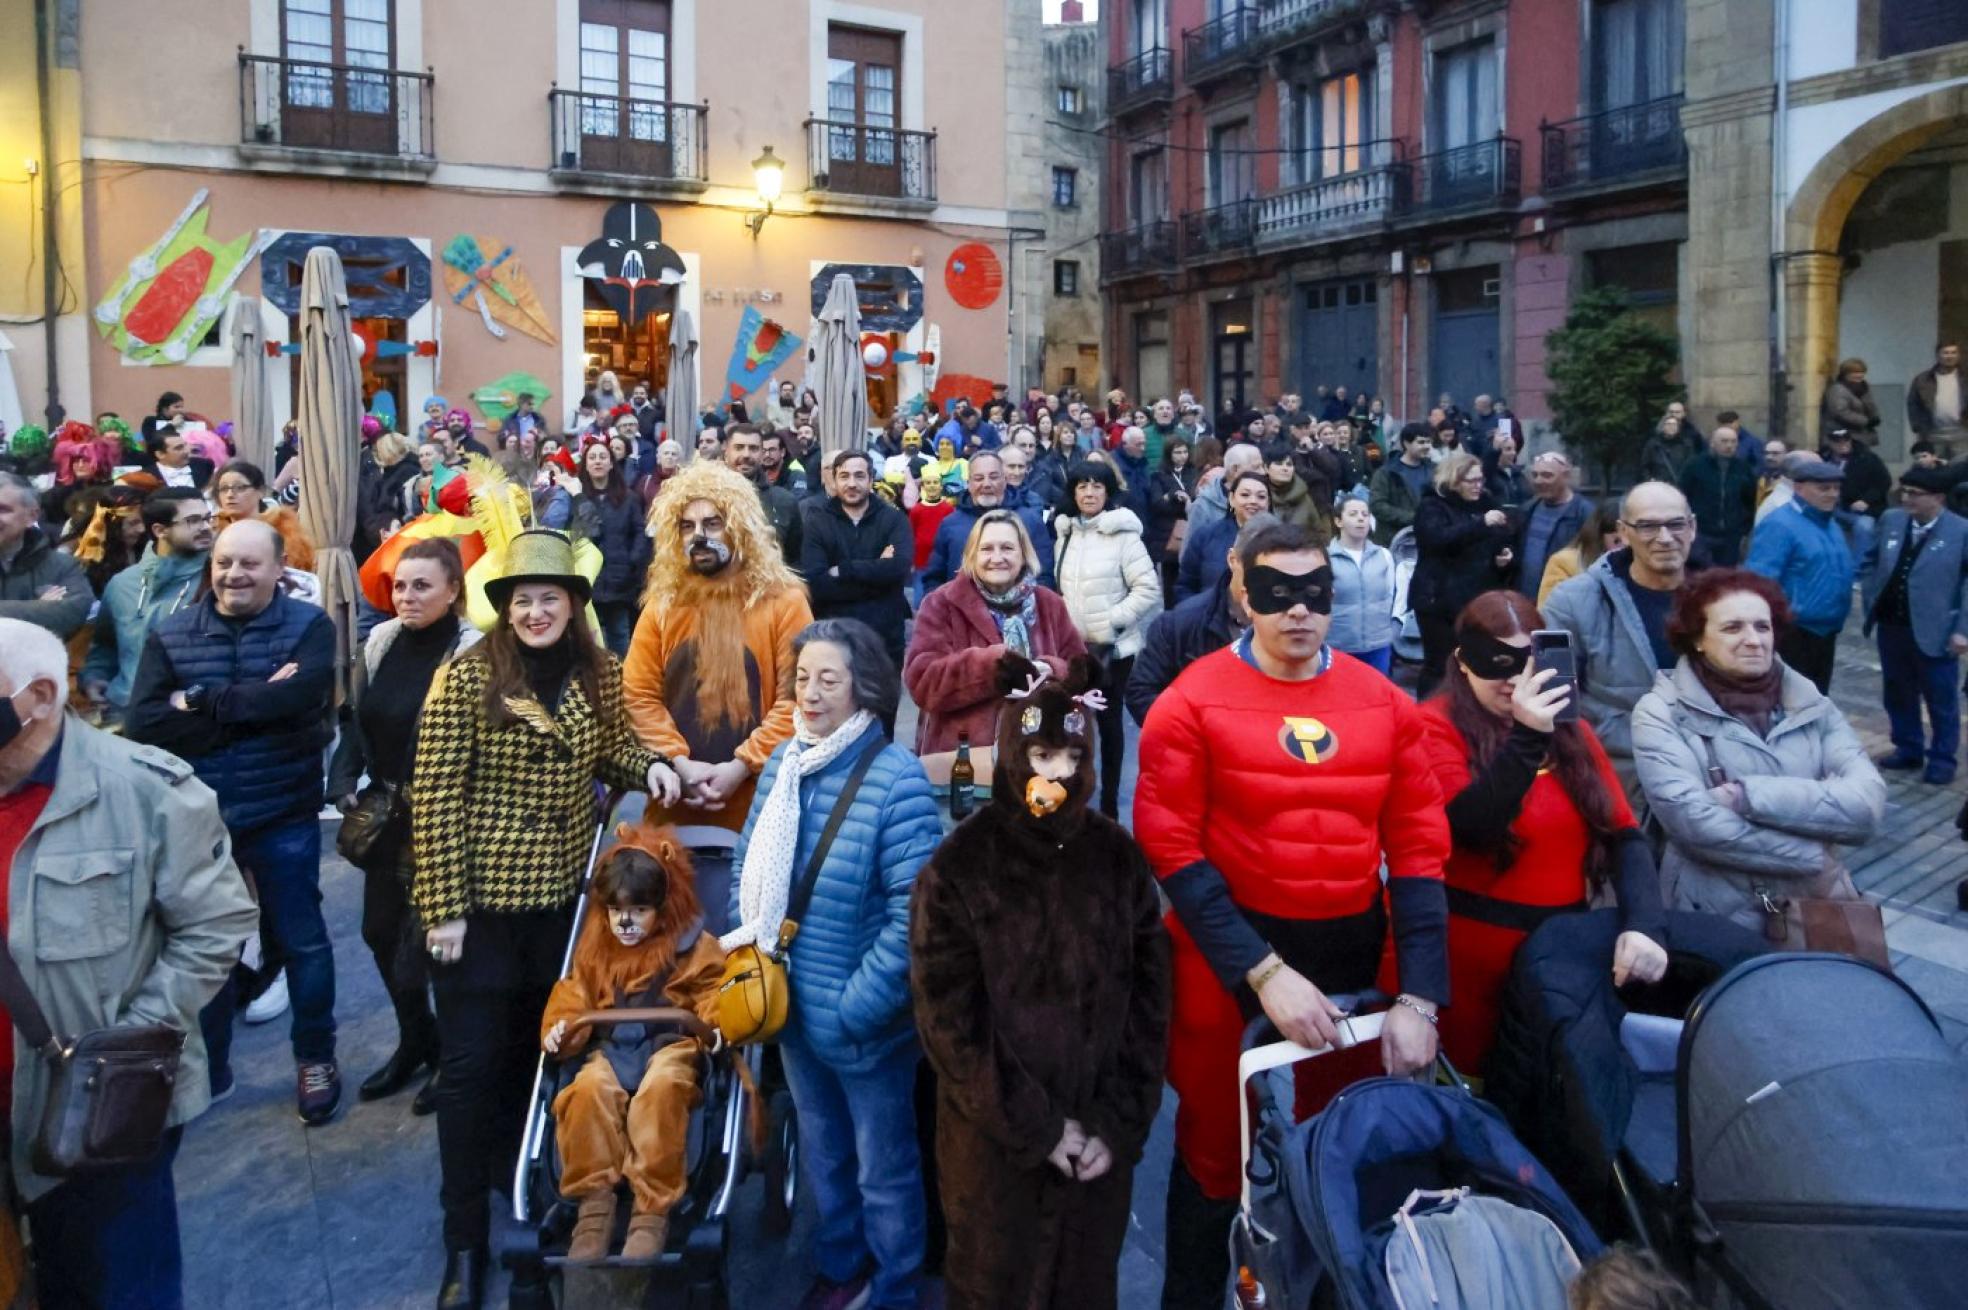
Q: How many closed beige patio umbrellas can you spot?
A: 4